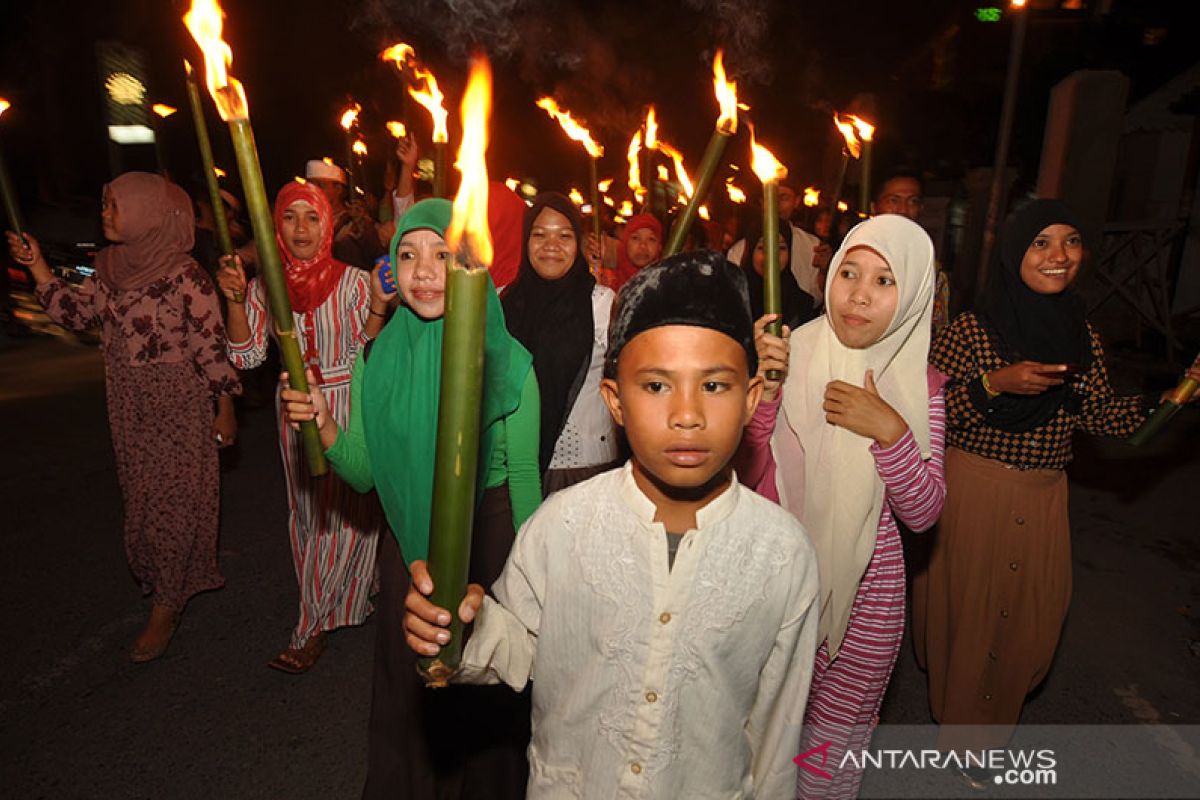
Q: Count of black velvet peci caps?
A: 1